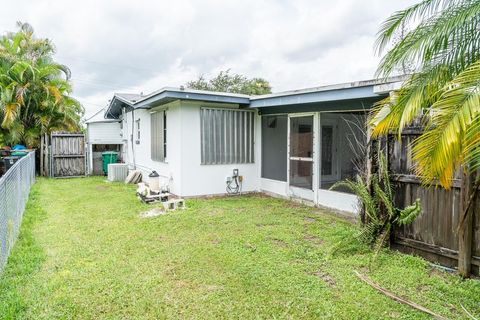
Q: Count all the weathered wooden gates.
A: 1